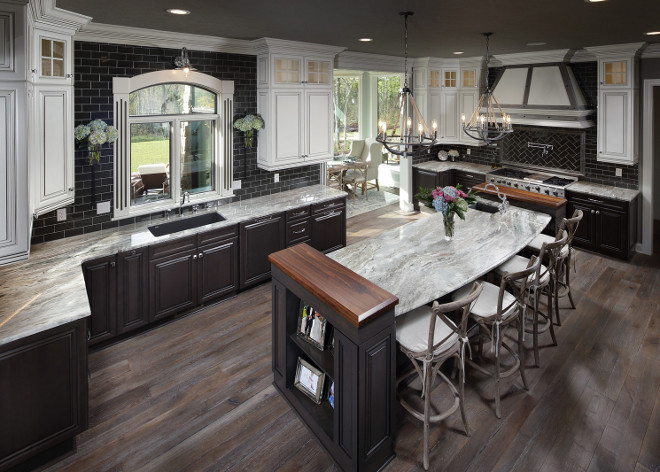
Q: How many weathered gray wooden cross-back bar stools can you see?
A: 4